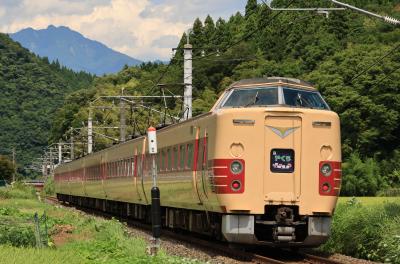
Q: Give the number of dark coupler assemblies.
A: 1